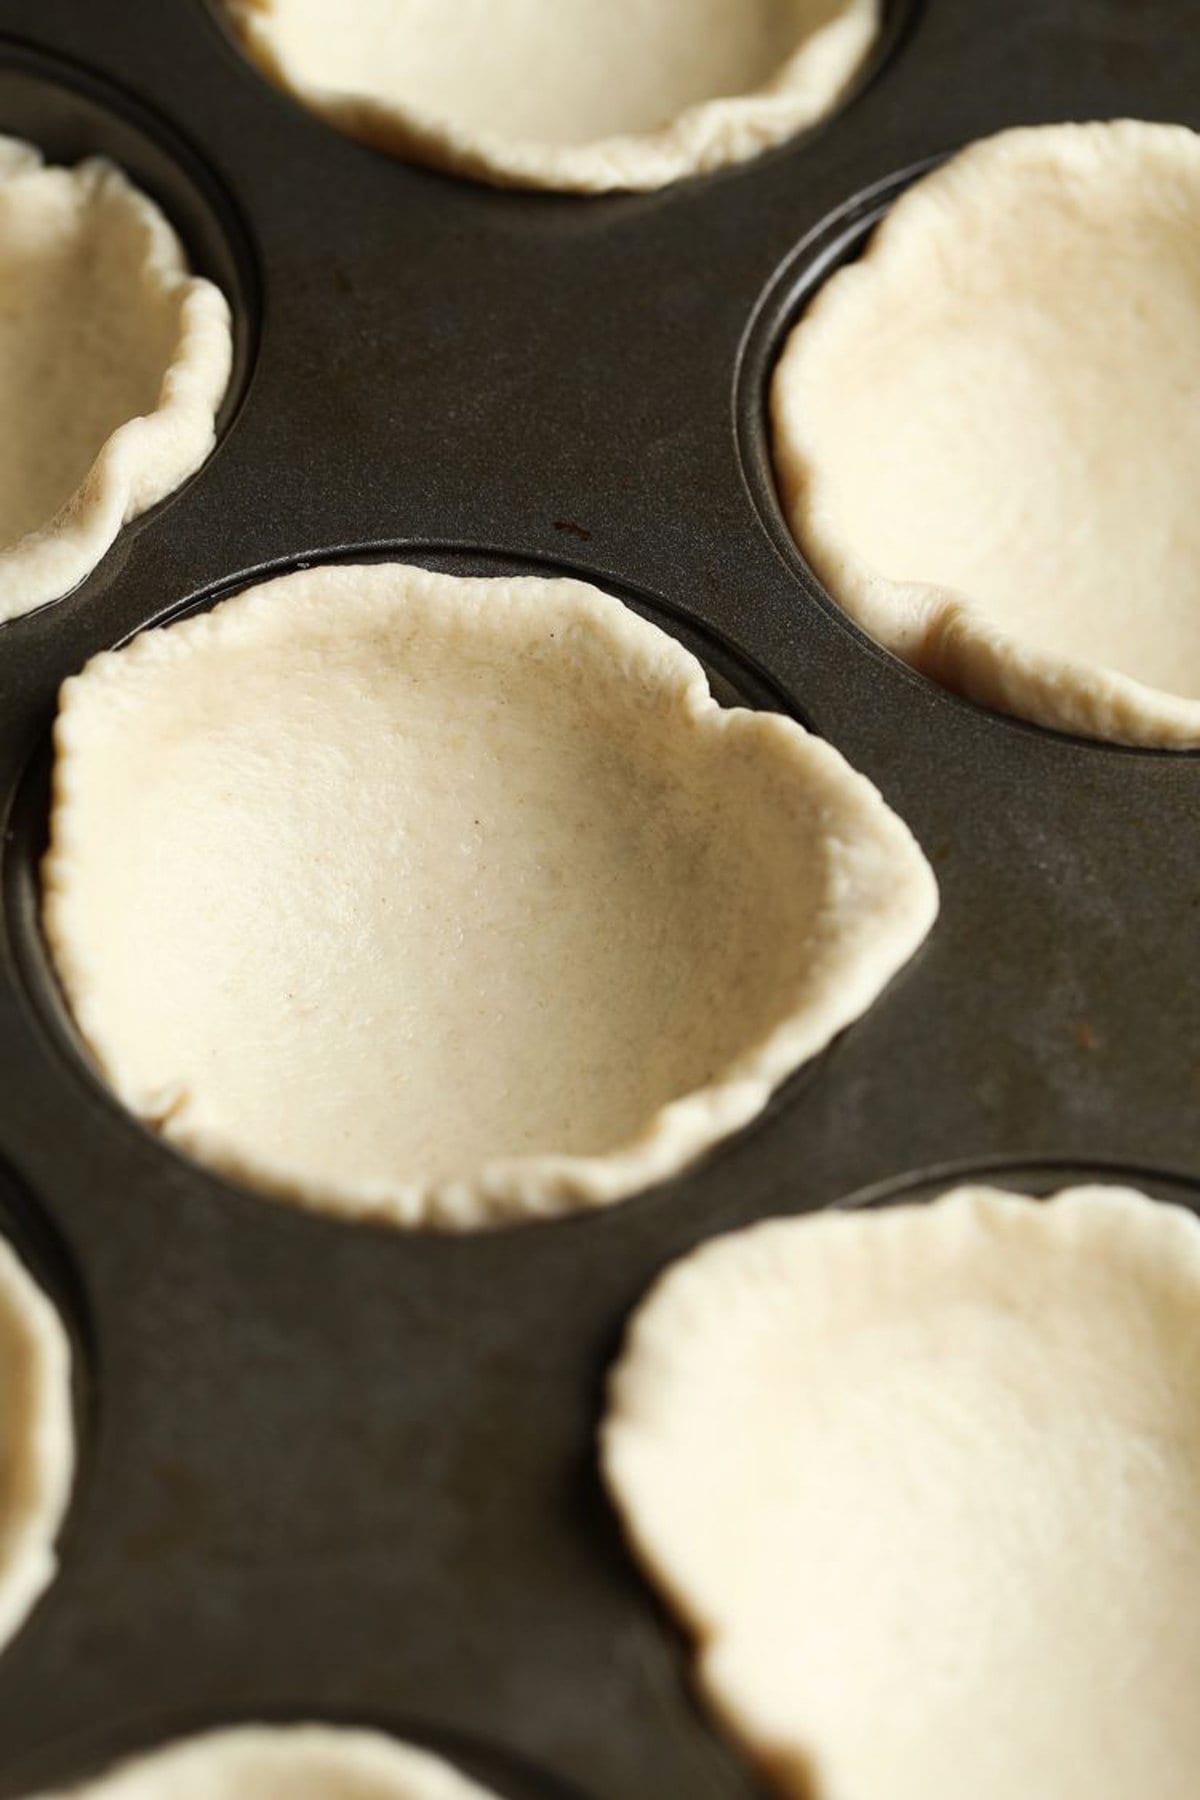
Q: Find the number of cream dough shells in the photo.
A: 7